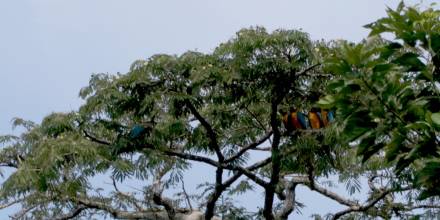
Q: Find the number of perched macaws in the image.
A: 5